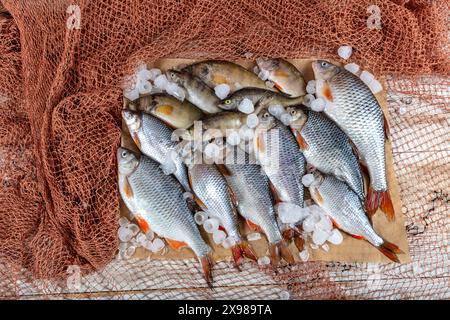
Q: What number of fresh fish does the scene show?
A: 14